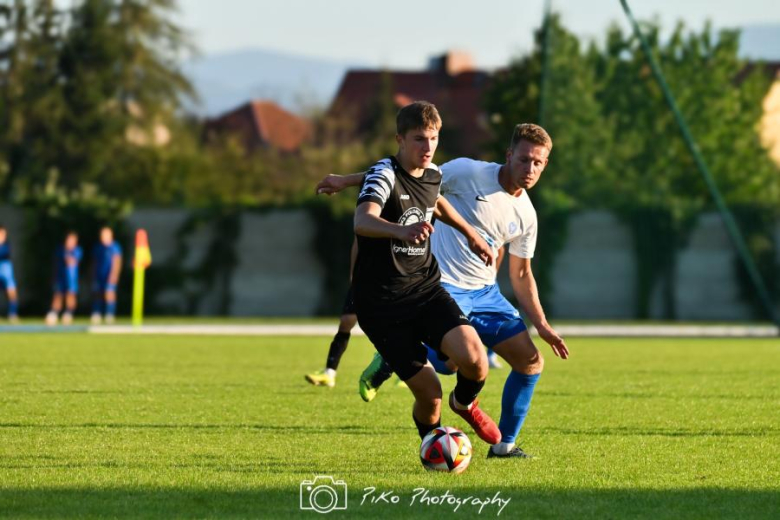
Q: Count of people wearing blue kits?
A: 3